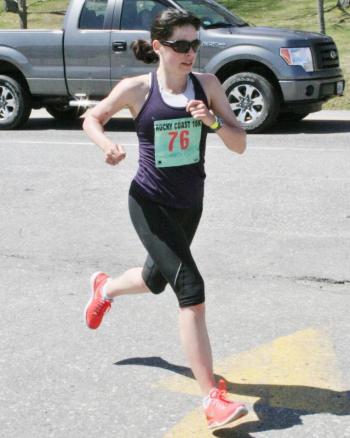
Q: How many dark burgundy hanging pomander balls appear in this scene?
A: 0